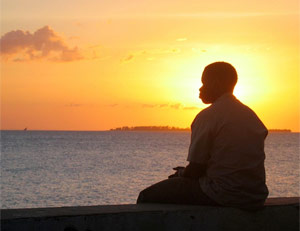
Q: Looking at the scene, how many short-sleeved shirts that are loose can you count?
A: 1